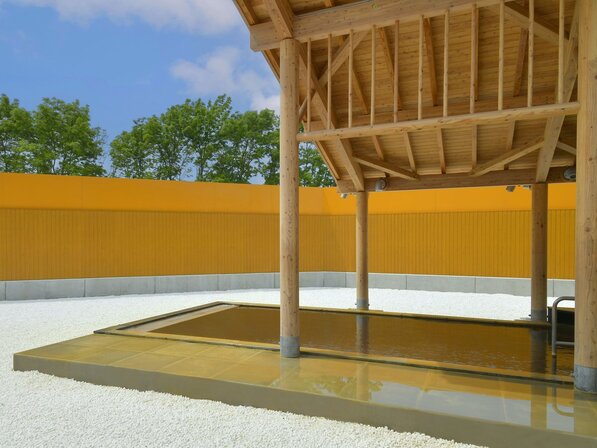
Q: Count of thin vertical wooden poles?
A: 11